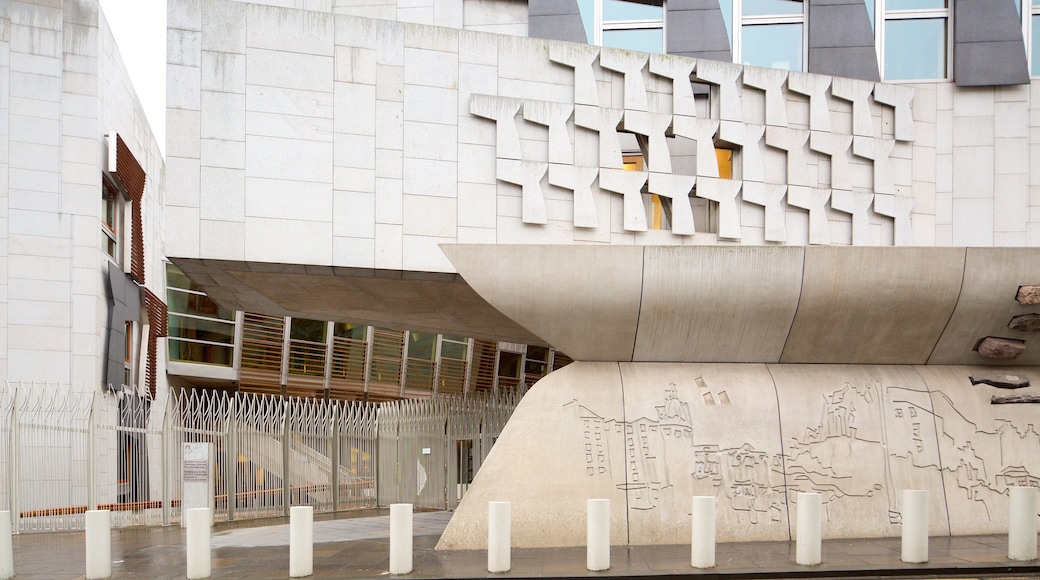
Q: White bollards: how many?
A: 11